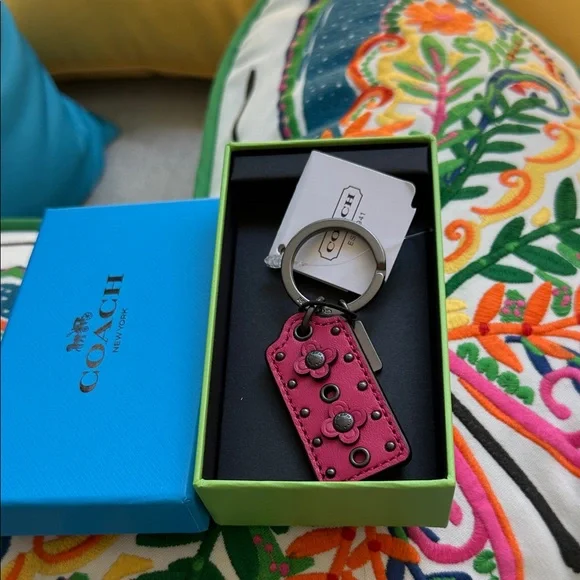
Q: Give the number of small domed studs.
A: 10